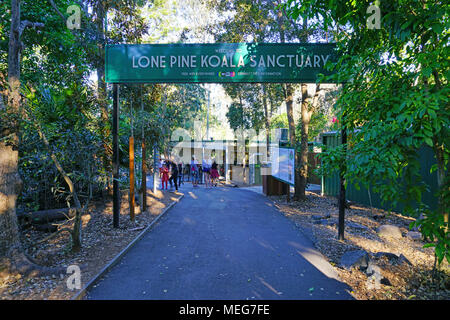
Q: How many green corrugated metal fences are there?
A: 1